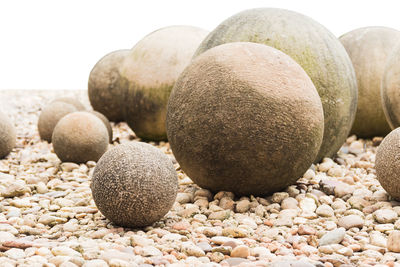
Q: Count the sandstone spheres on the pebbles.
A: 13